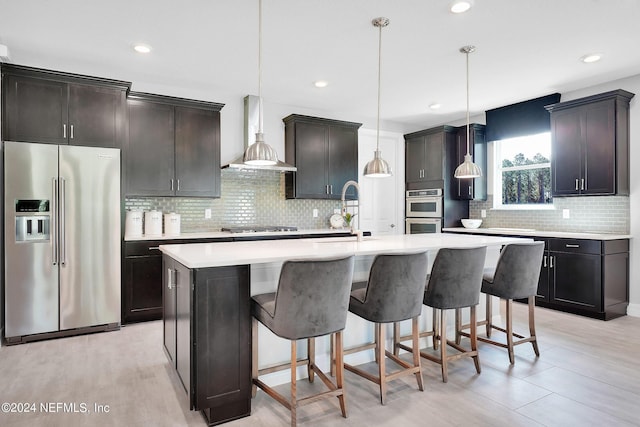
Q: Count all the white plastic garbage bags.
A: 0